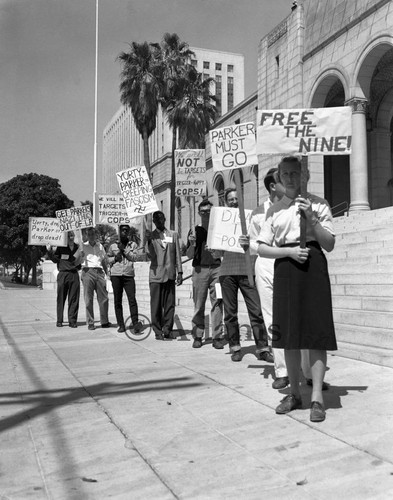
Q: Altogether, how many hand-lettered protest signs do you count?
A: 8